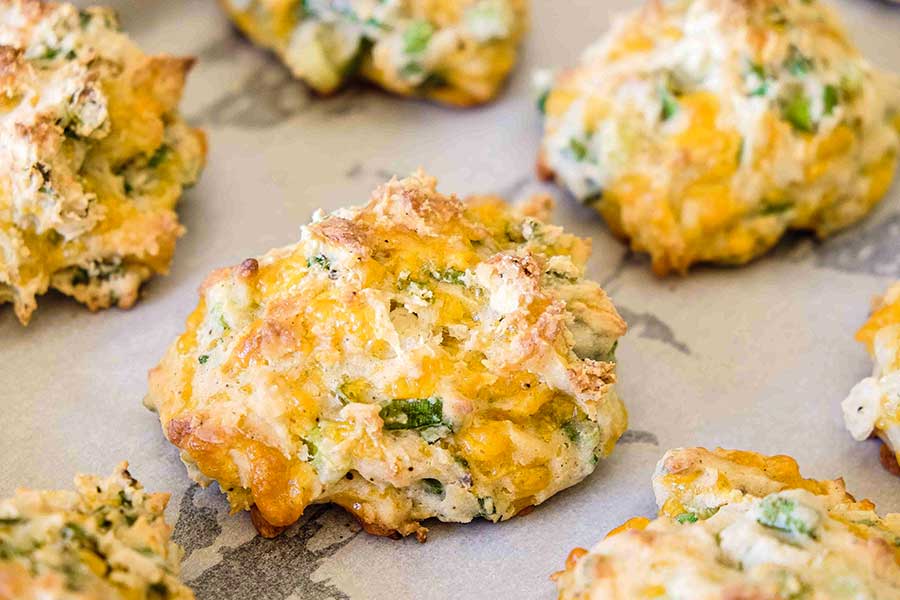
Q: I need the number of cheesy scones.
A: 7